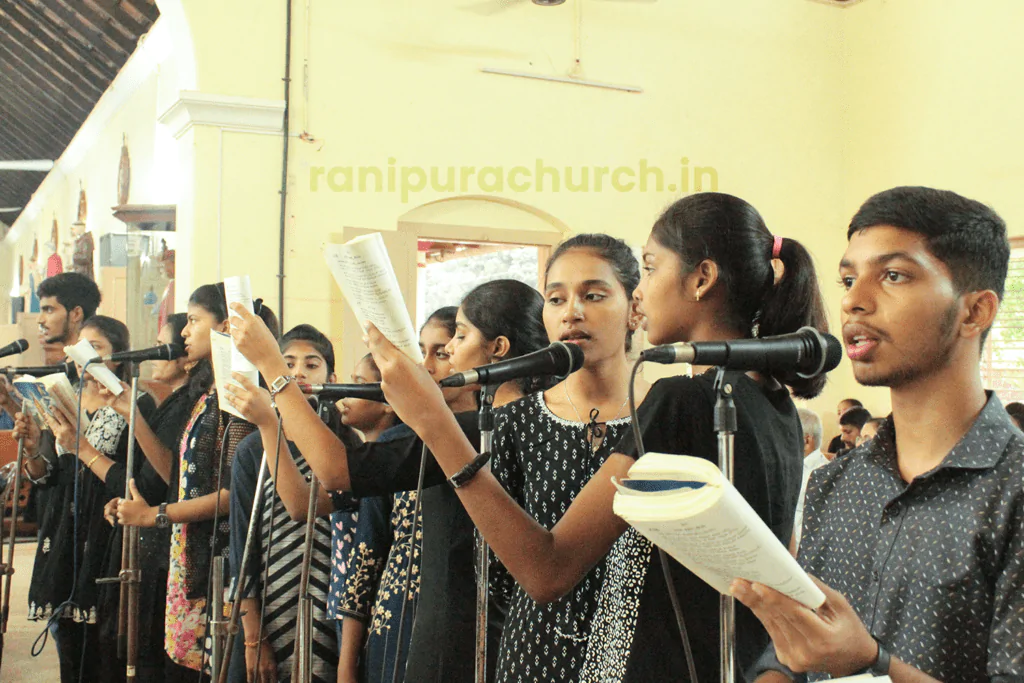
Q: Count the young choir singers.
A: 11